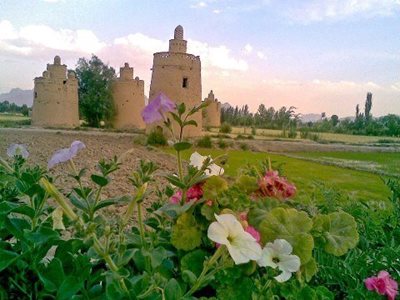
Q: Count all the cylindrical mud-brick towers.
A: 4